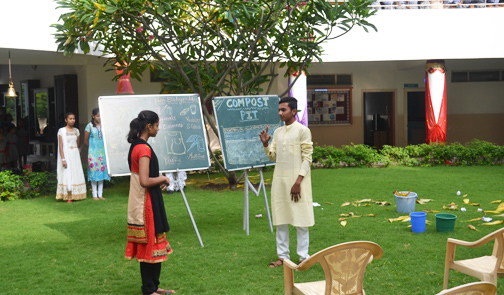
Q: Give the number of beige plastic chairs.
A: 3